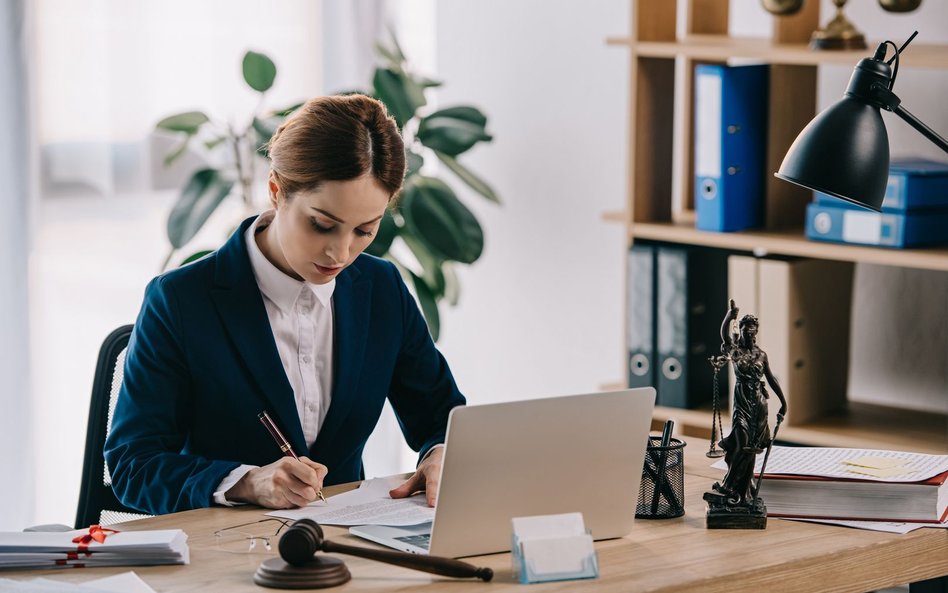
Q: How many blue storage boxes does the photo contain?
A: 3